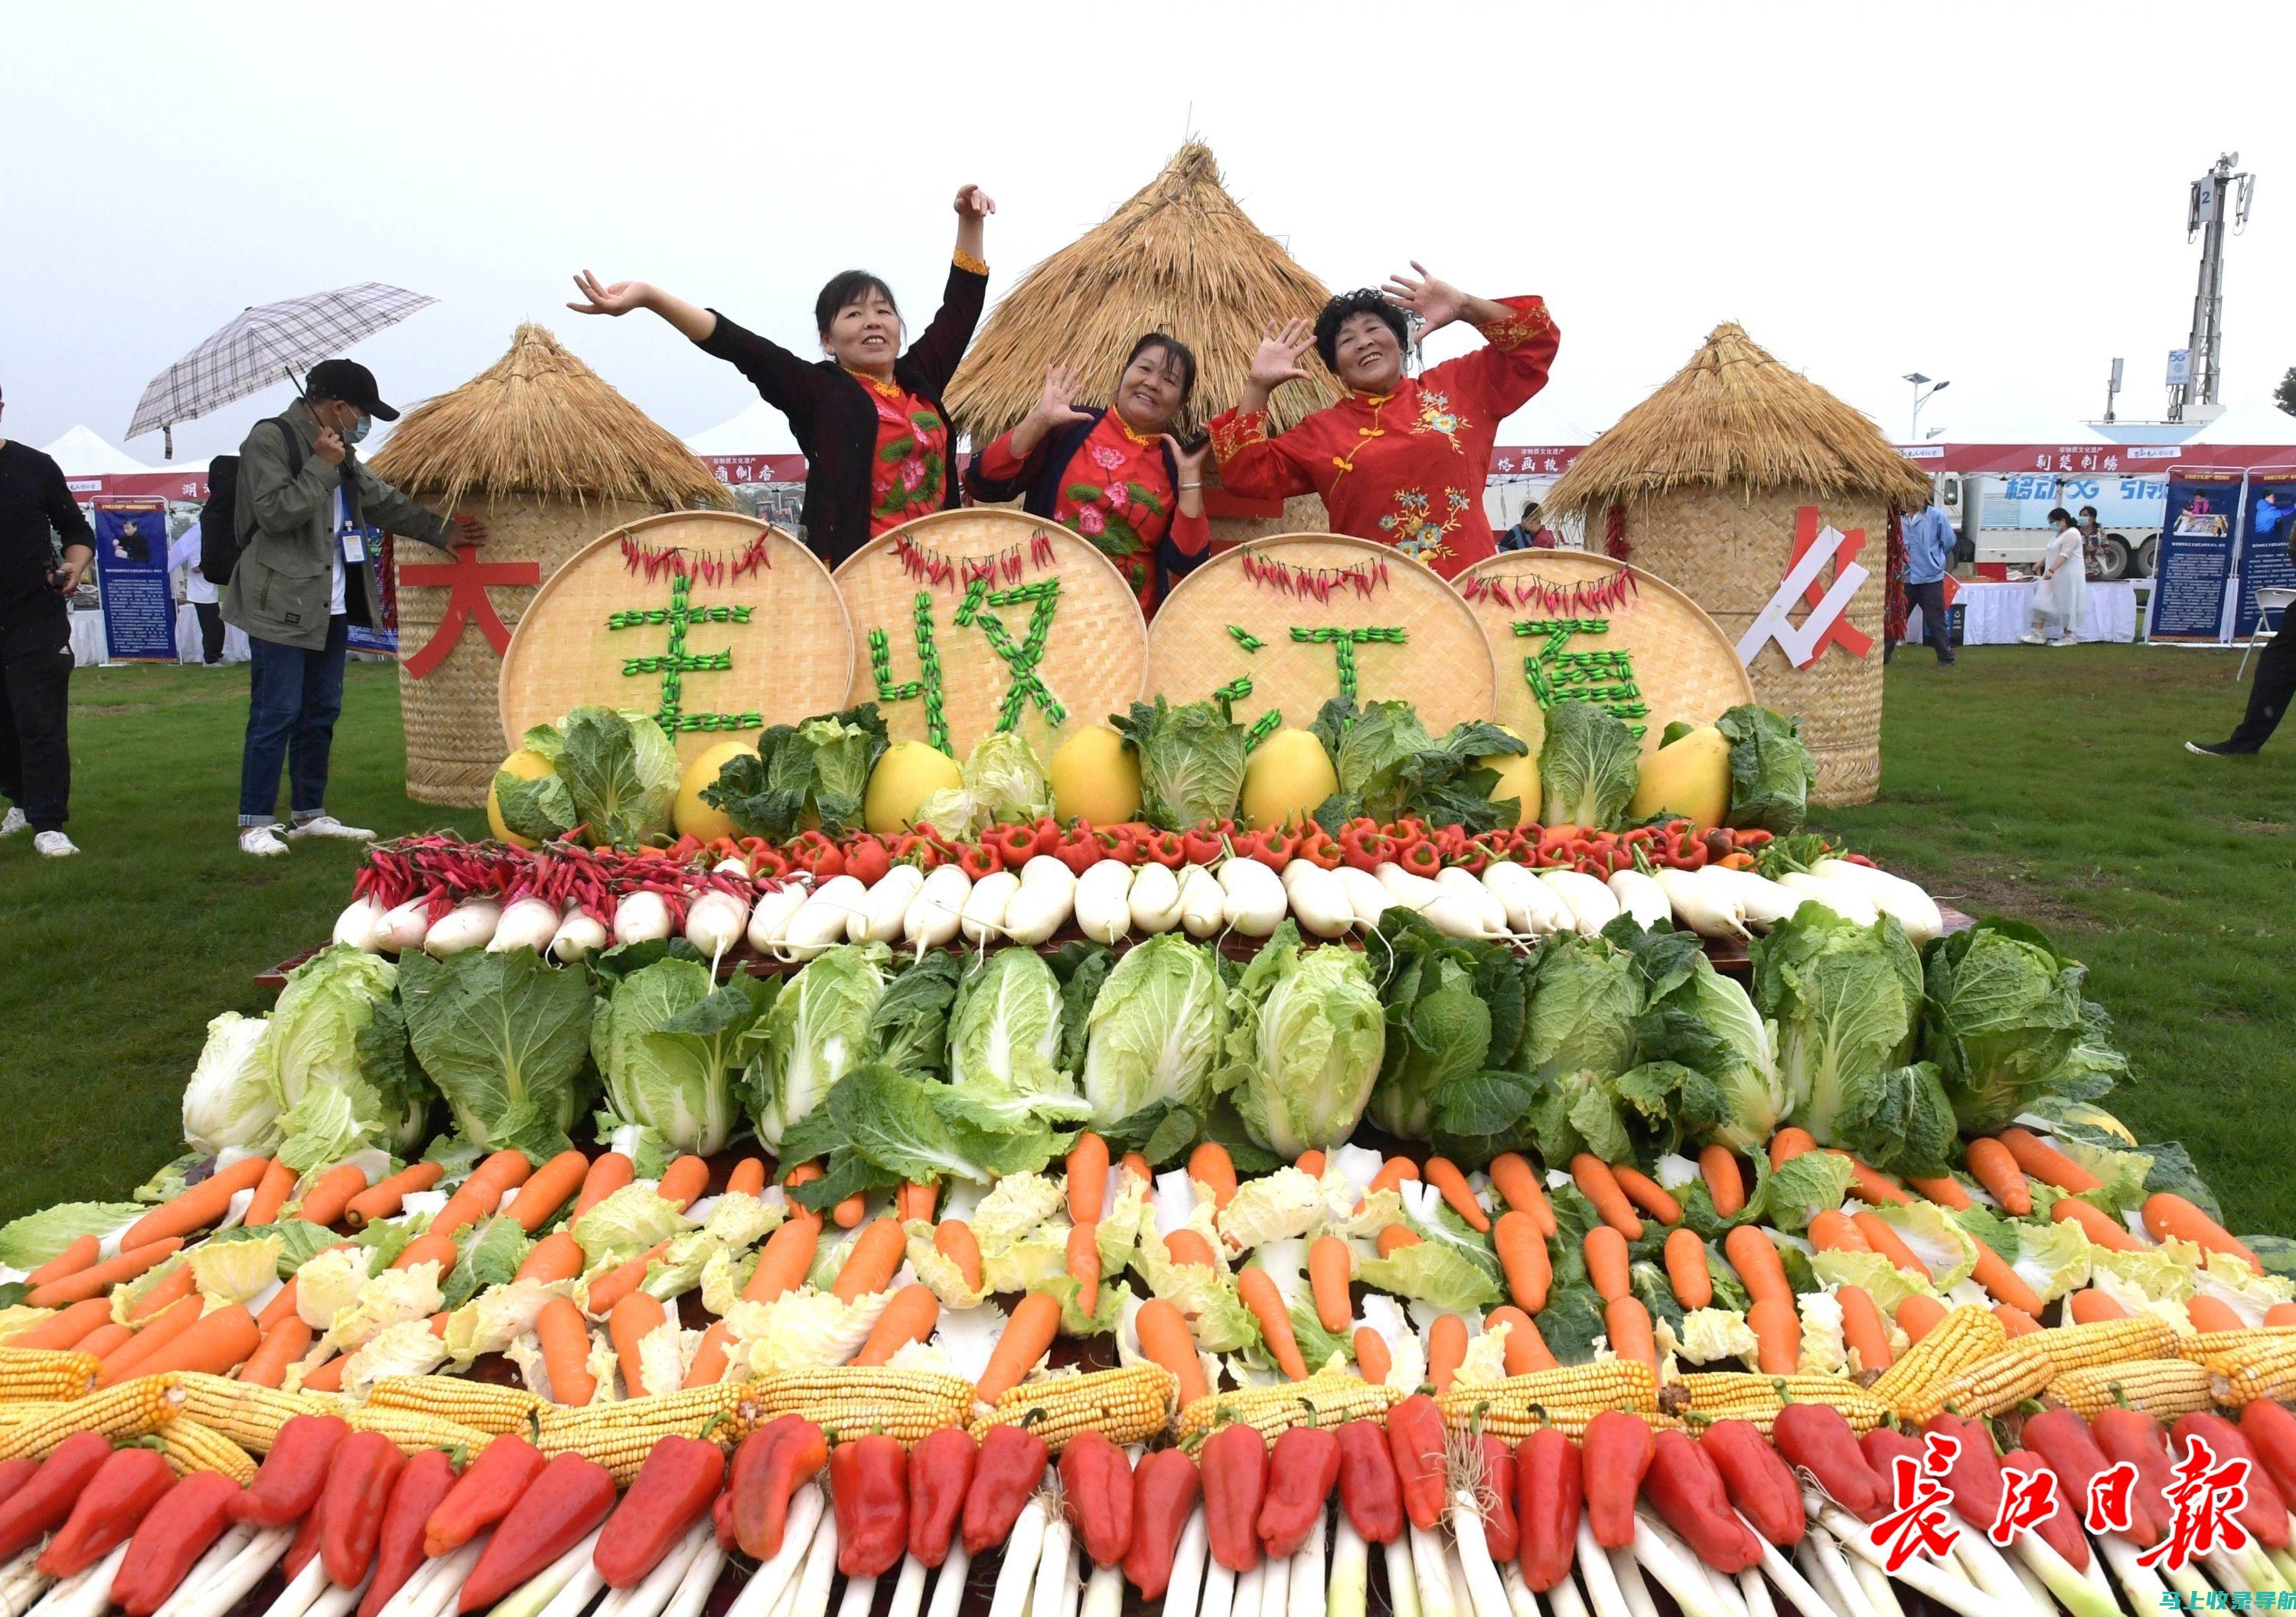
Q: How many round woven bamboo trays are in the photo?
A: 4